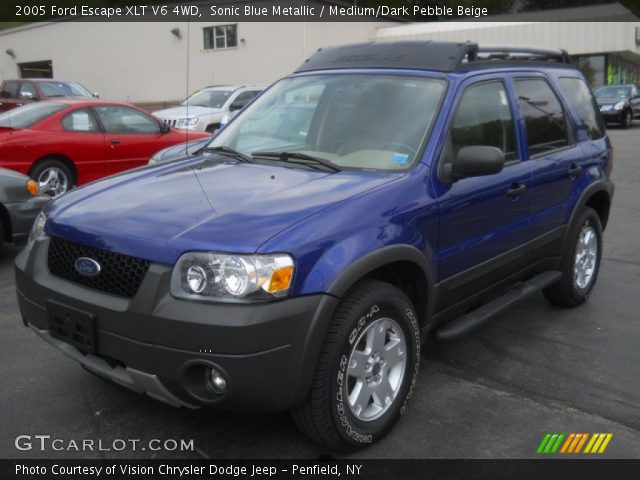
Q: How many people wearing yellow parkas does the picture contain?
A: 0